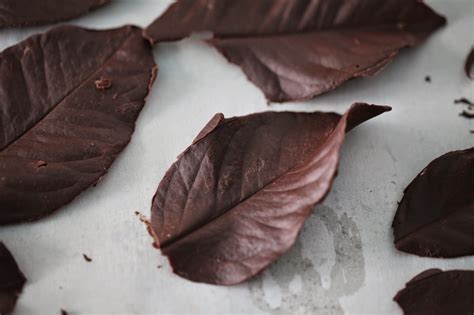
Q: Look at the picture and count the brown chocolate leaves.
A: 7